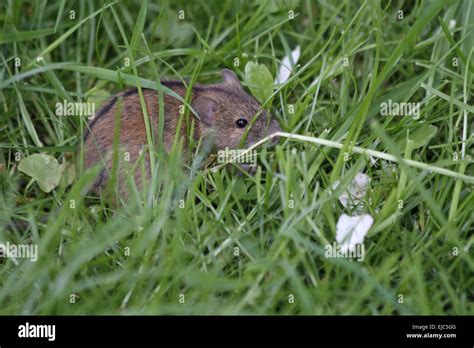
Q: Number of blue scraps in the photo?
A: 0